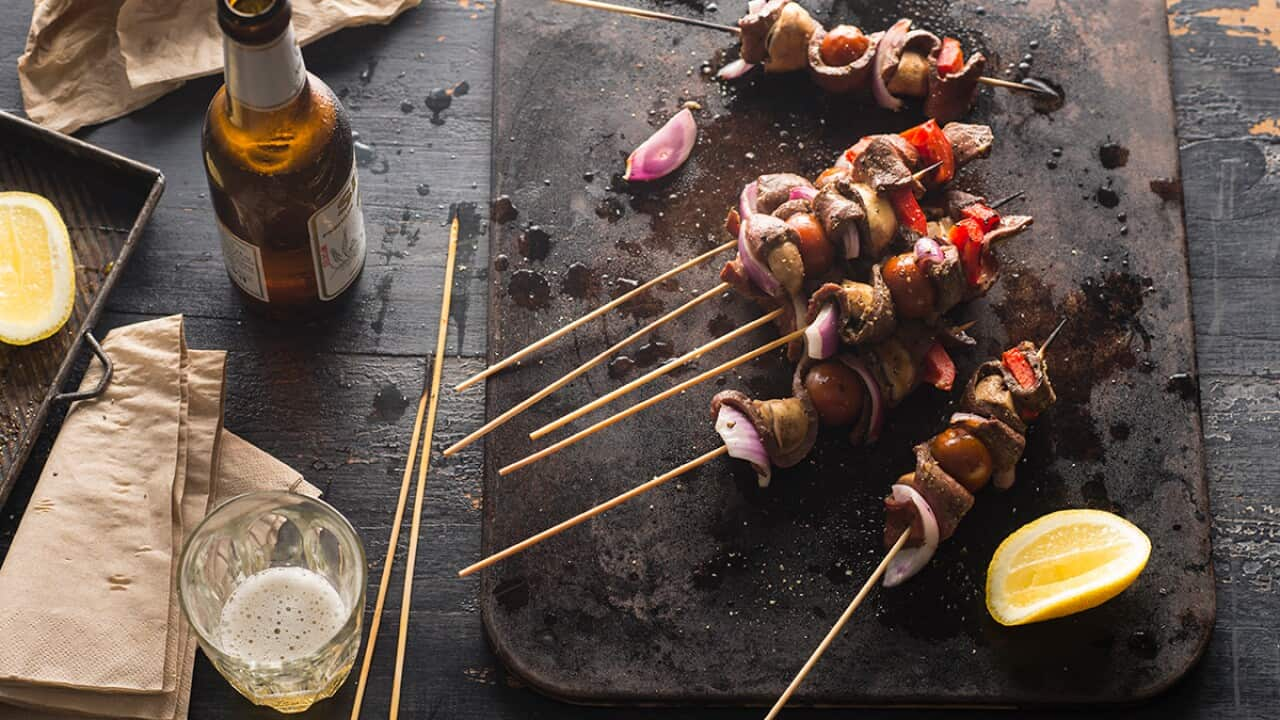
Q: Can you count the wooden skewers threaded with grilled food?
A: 7